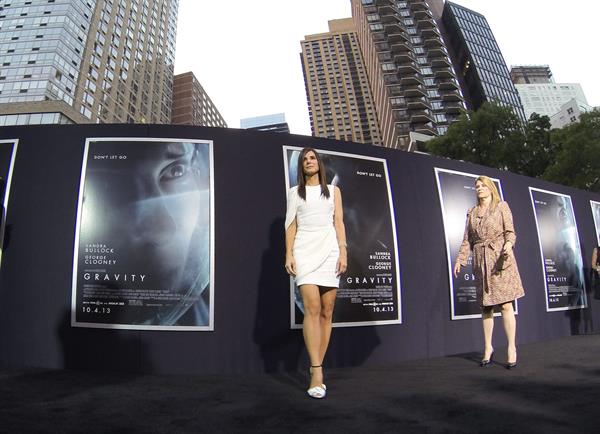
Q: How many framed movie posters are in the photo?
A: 6